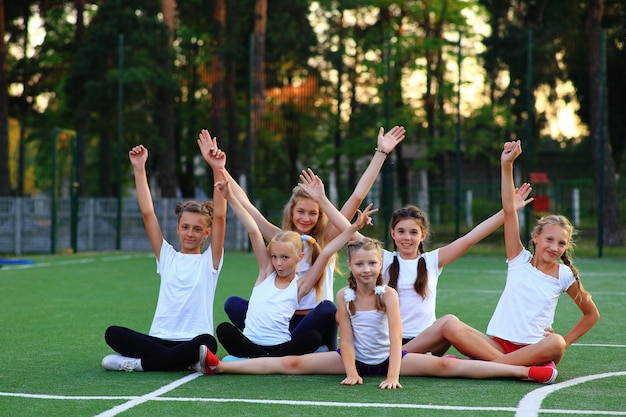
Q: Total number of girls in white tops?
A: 6